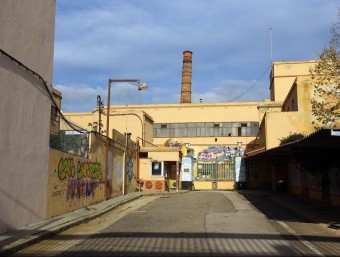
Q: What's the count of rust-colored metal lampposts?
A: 1